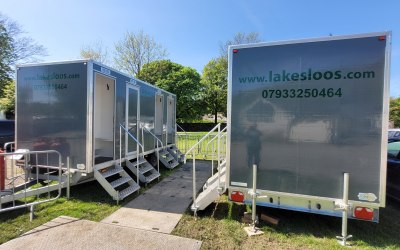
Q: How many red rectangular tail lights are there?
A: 2